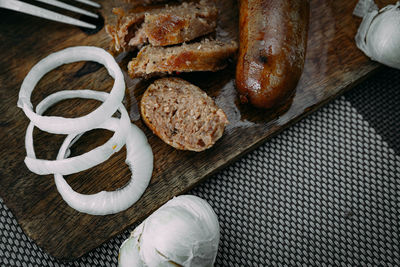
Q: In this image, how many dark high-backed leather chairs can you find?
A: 0